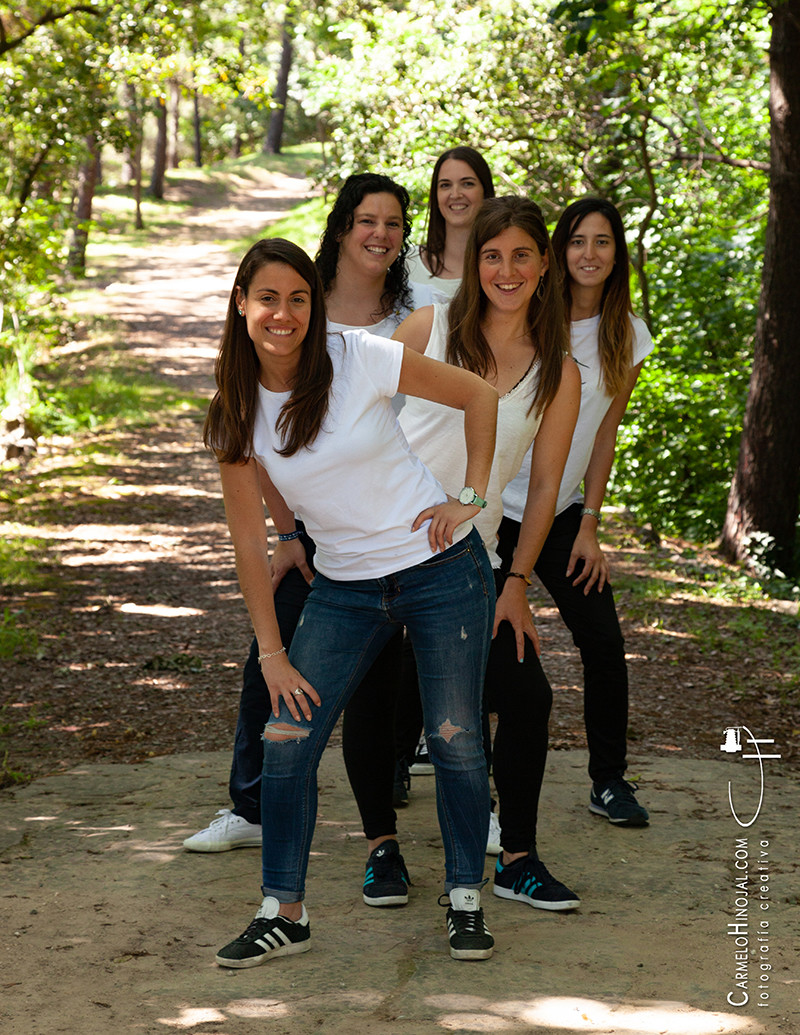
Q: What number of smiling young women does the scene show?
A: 5